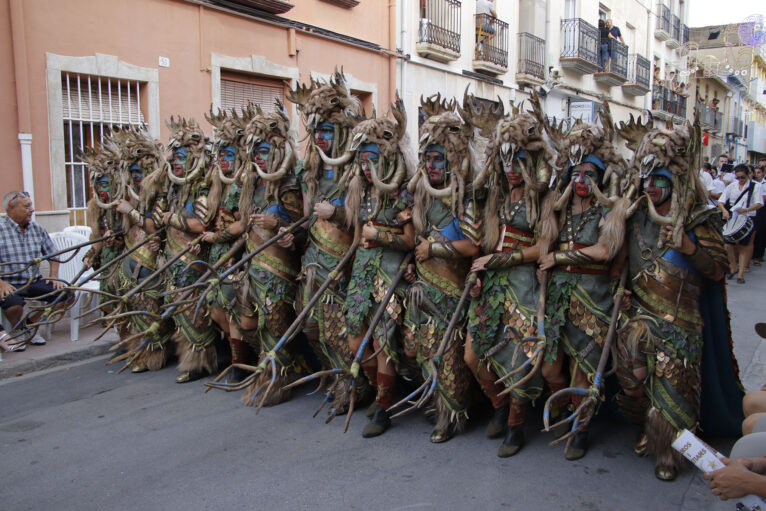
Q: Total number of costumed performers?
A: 11